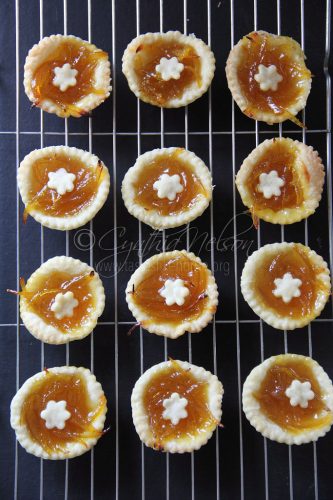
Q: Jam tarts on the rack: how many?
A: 12